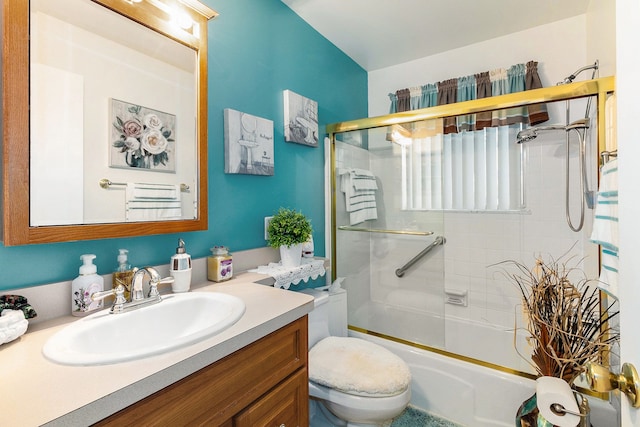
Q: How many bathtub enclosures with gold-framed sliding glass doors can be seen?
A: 1